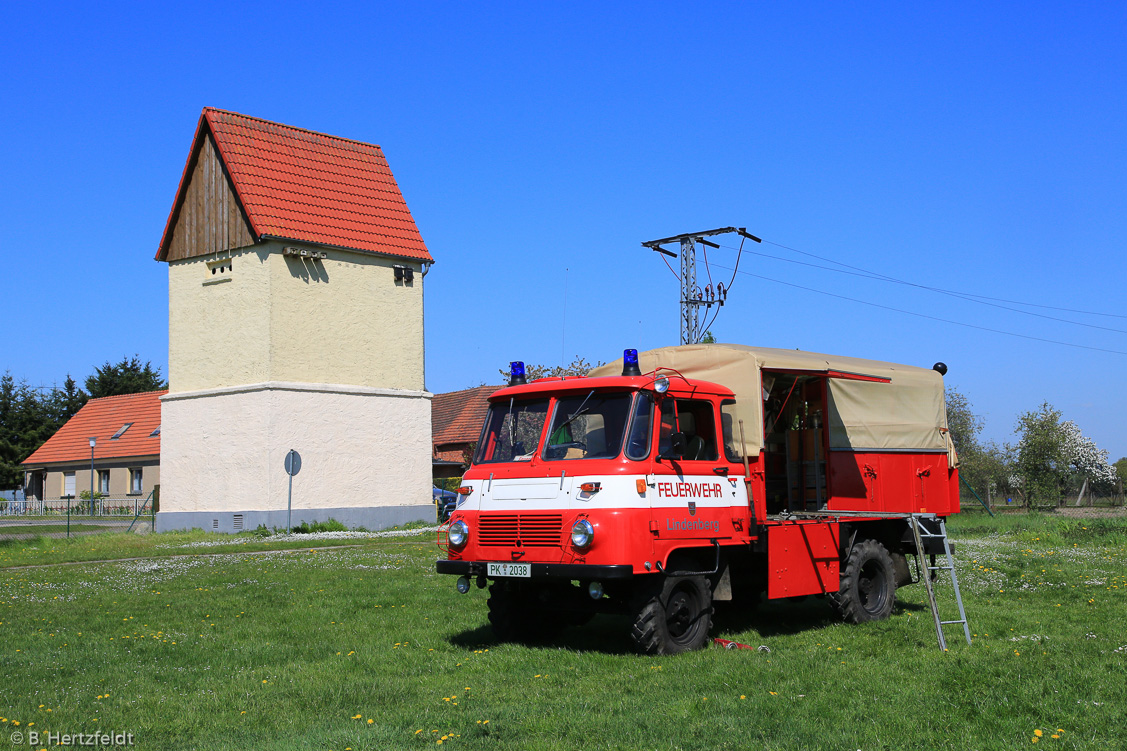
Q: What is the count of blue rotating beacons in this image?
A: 2